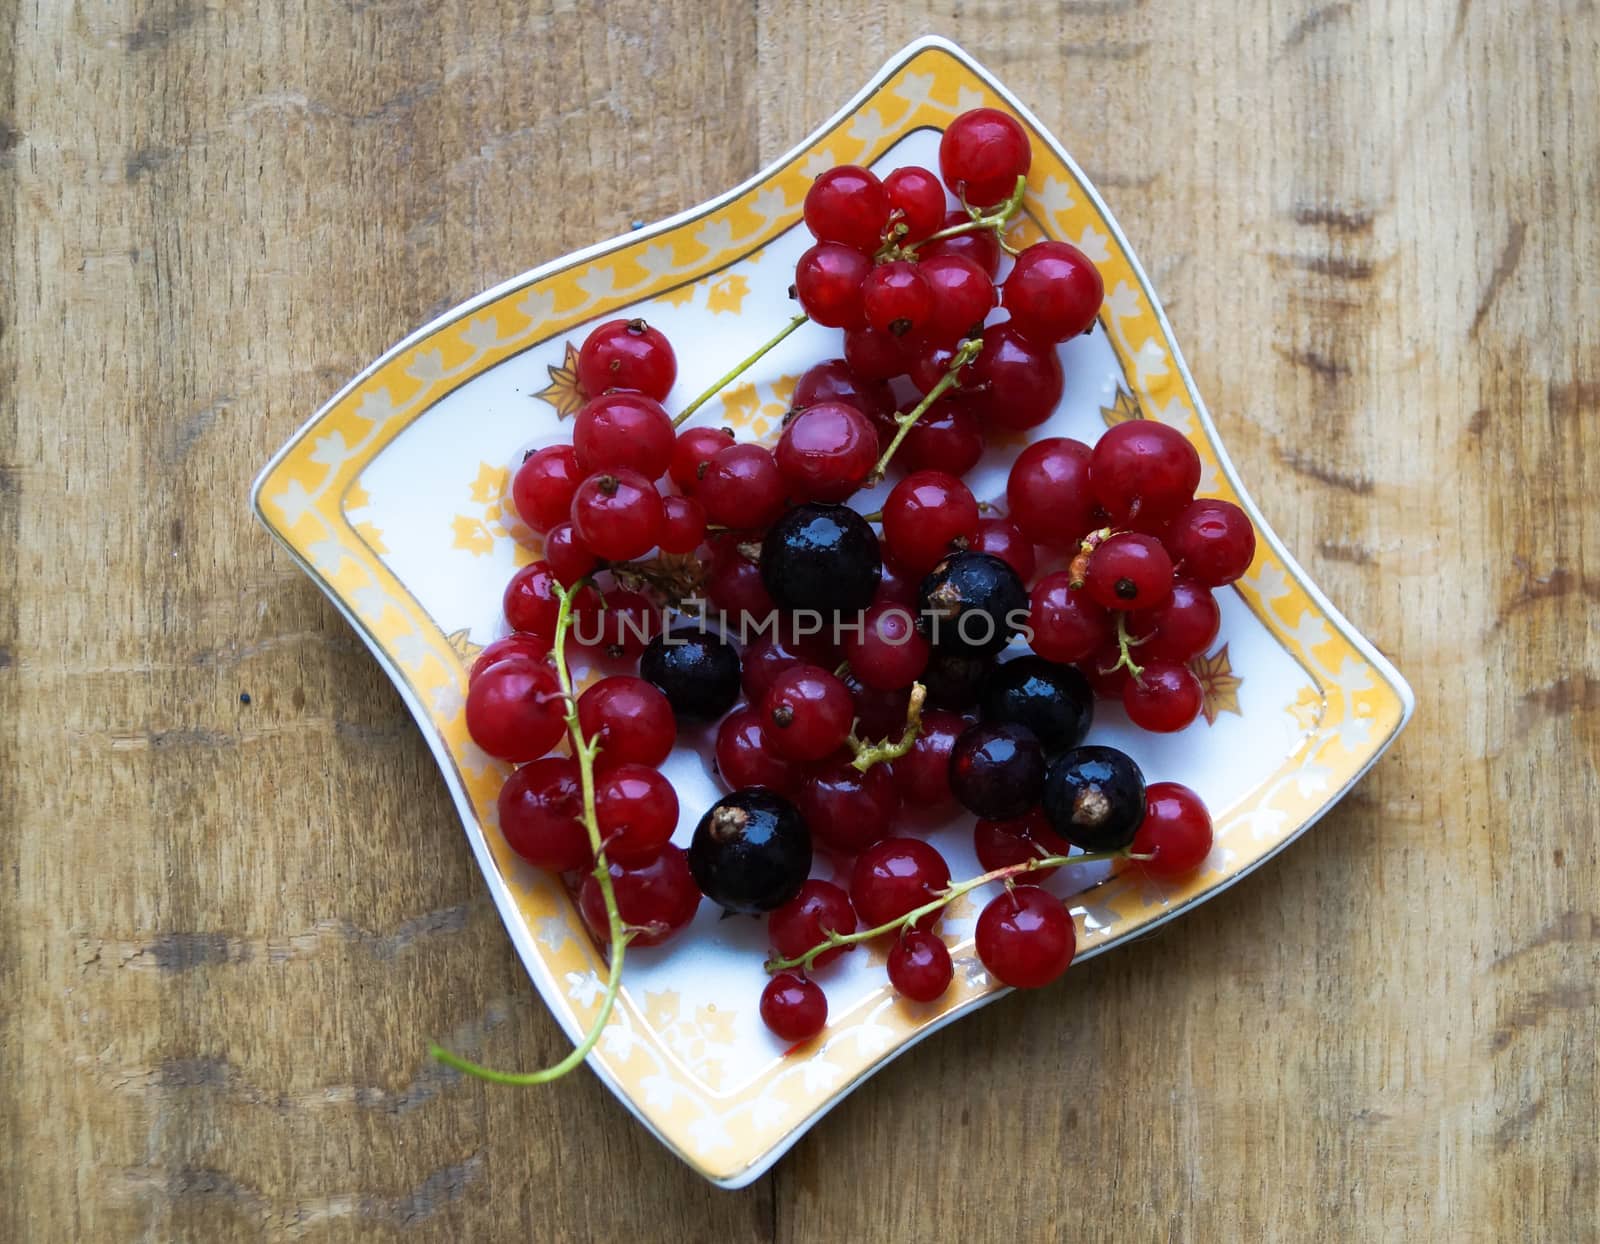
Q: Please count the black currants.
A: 7